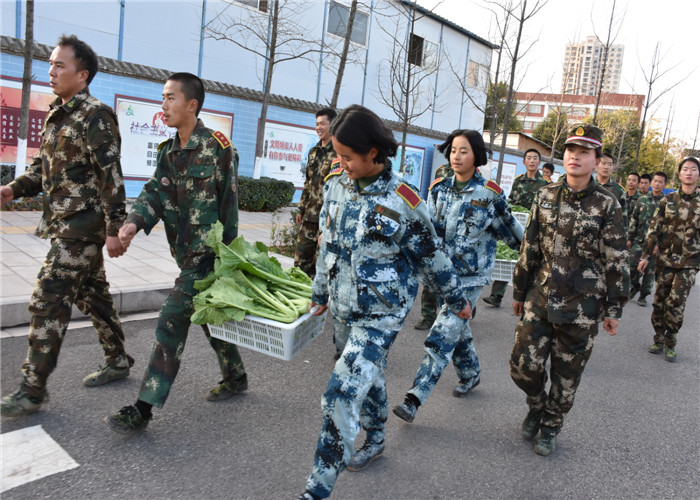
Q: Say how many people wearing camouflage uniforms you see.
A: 13